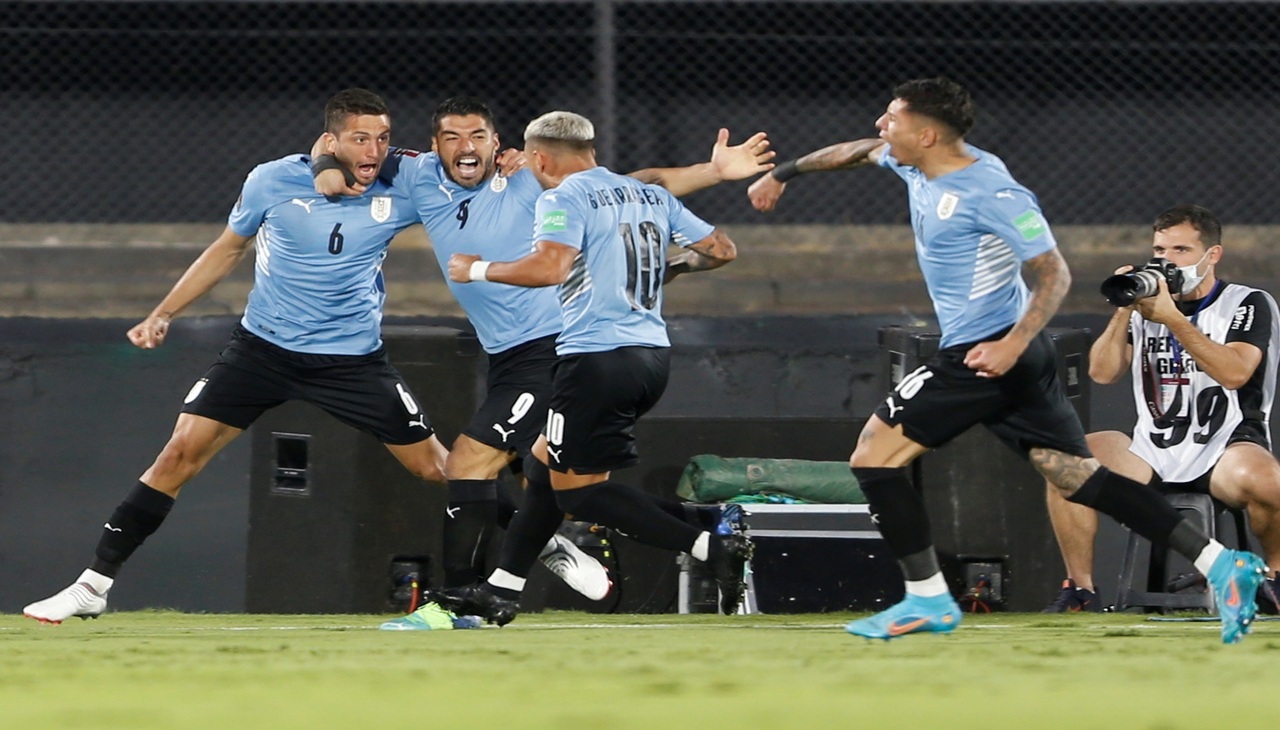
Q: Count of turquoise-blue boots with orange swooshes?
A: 2